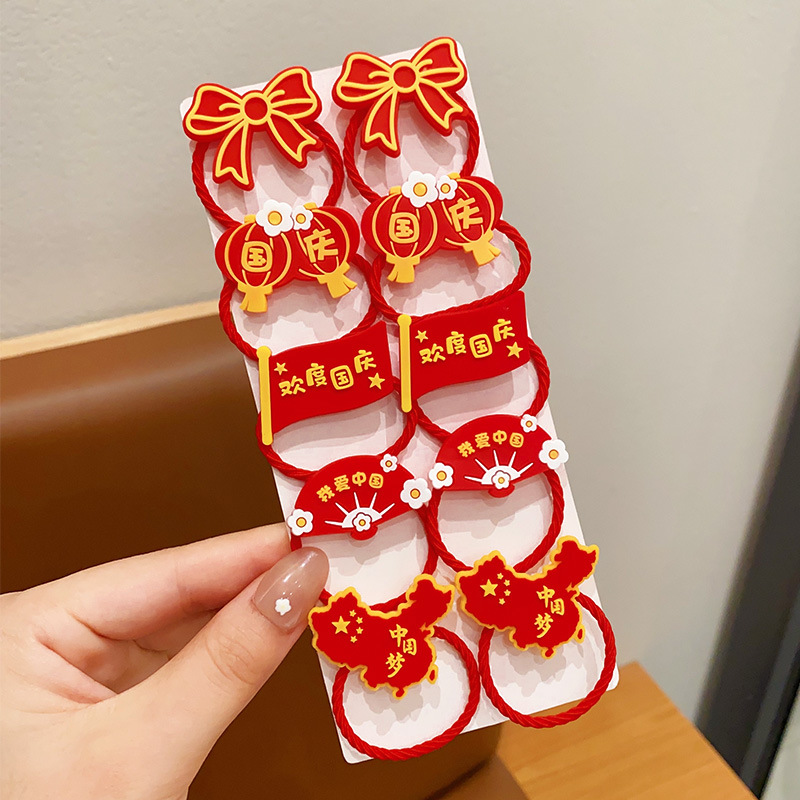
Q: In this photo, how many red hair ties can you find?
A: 10